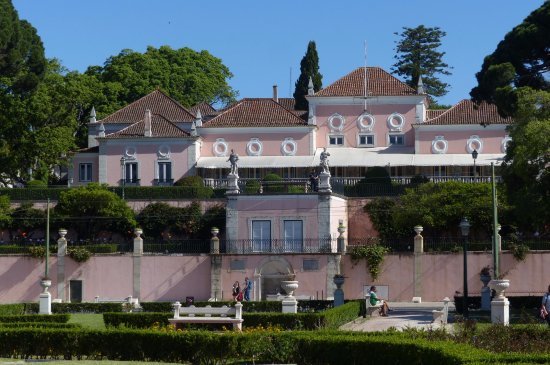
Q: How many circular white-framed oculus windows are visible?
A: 11